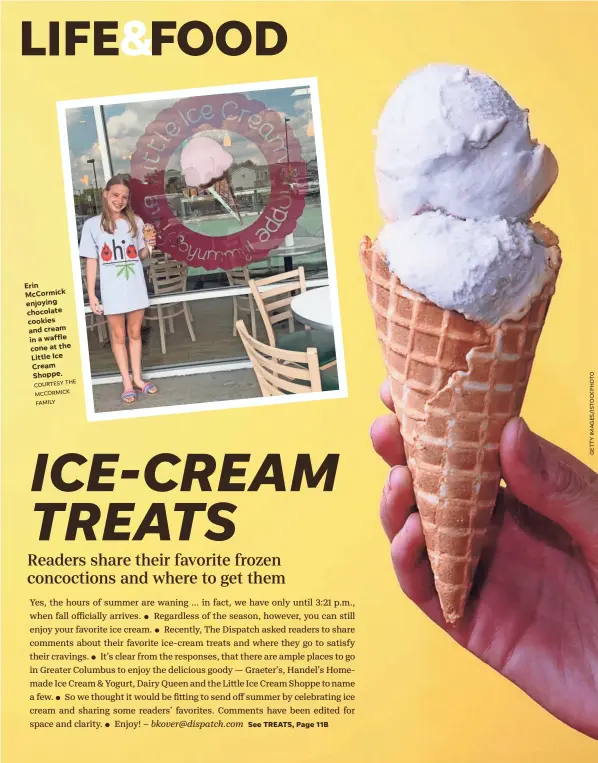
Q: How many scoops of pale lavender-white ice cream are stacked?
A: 2